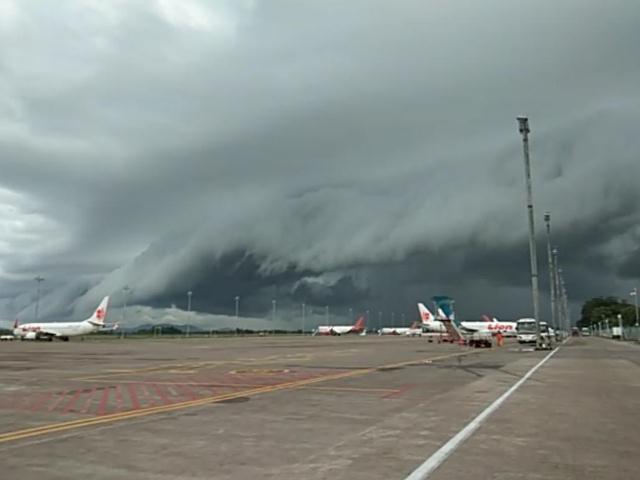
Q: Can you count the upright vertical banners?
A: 0